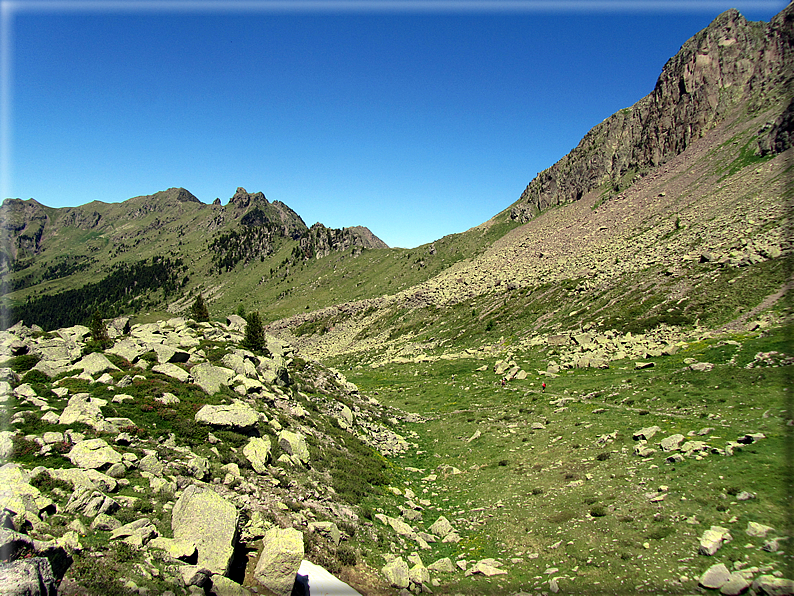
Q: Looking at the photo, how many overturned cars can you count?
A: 0